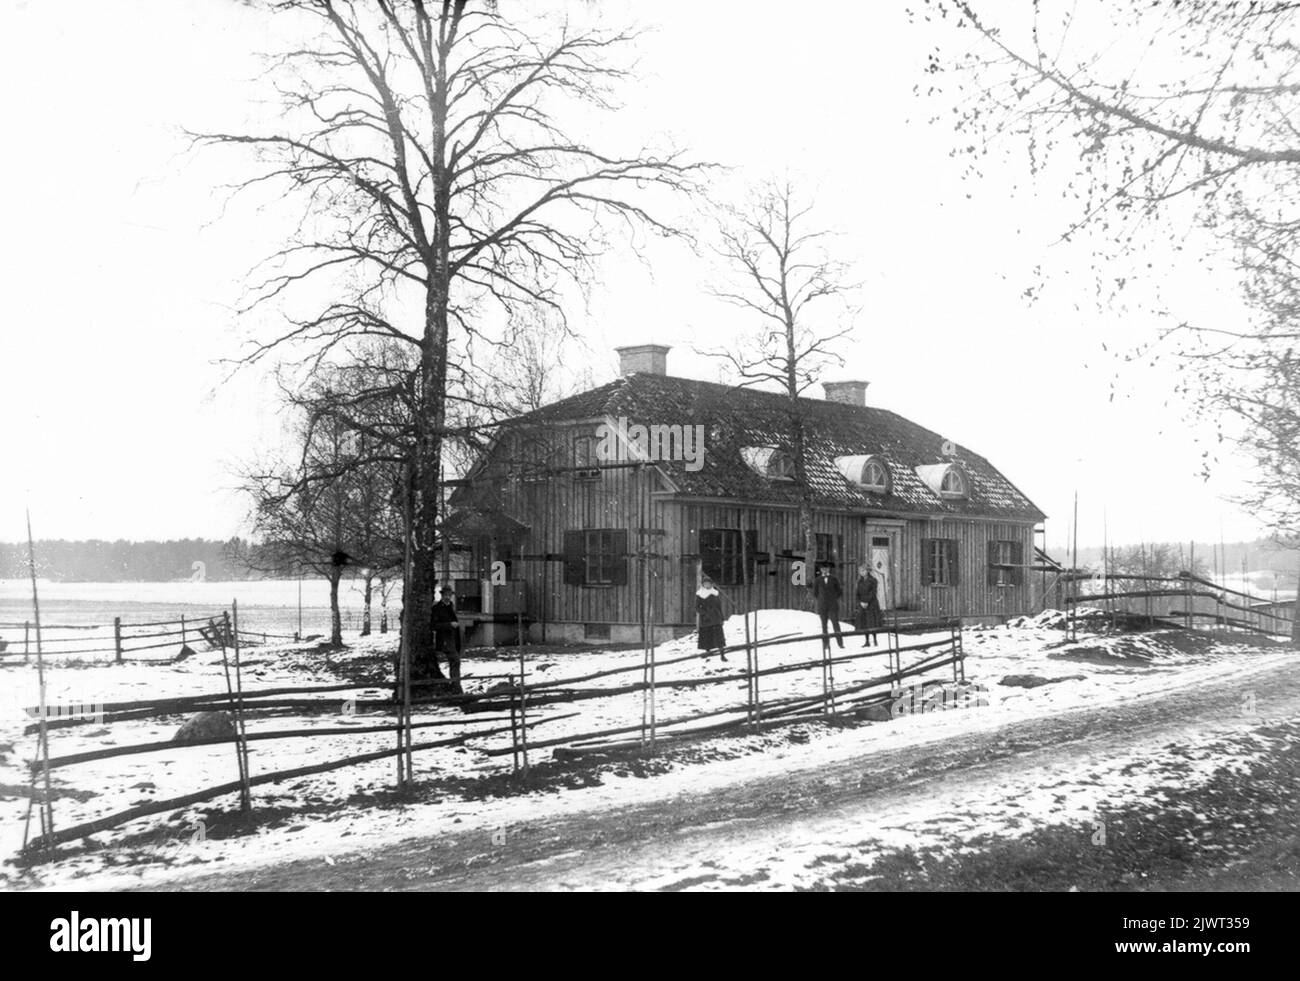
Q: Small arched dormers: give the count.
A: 3